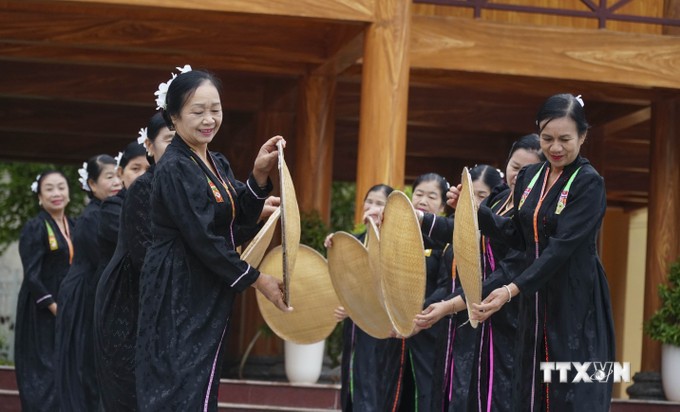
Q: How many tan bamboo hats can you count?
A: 7